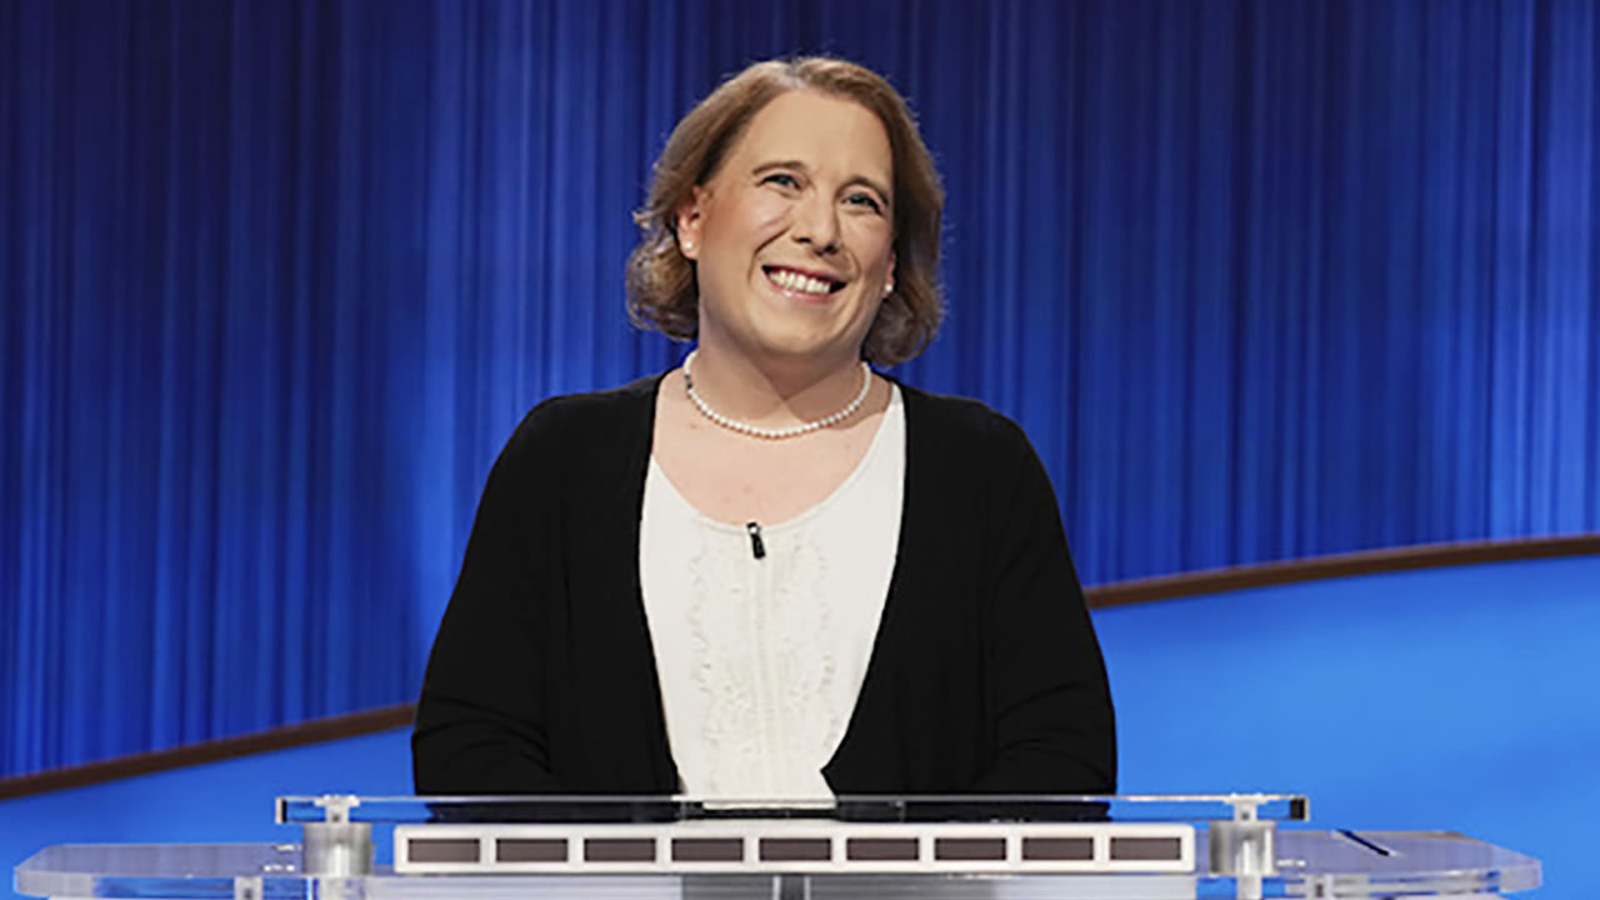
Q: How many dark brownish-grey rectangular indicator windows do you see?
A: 9